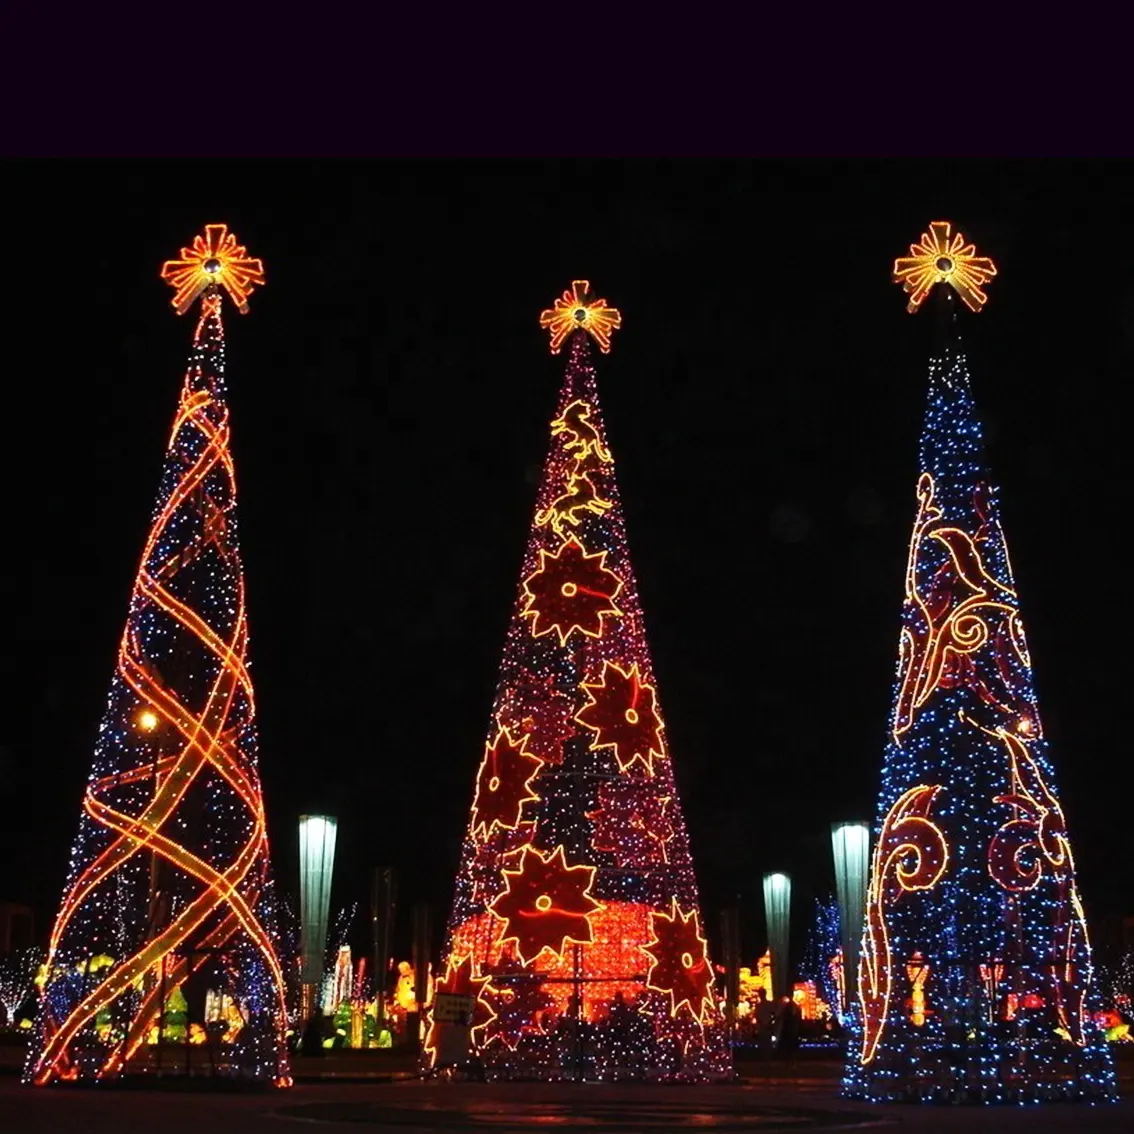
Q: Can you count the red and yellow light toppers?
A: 3